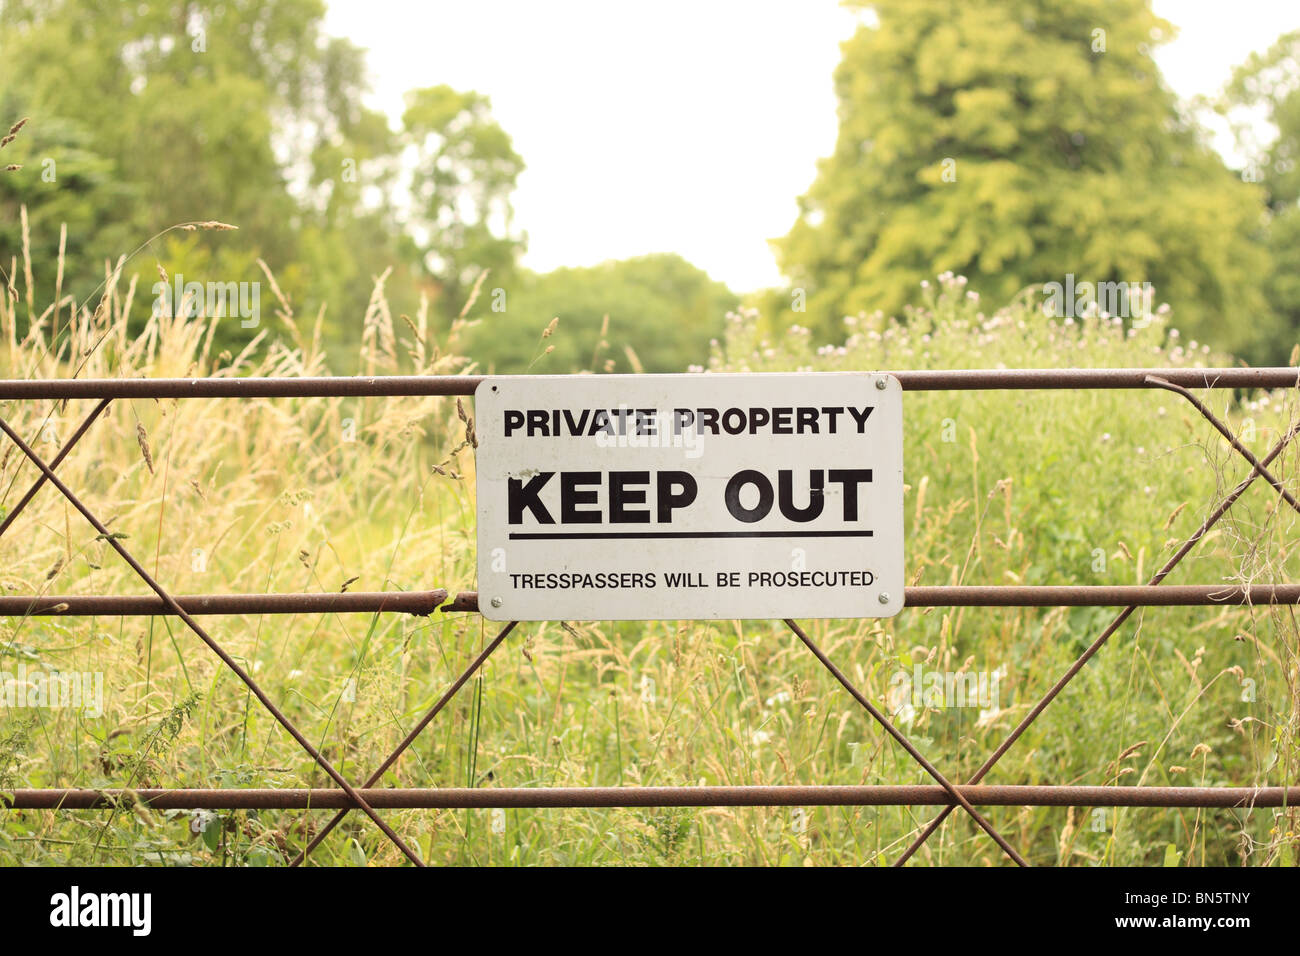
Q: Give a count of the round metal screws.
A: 3